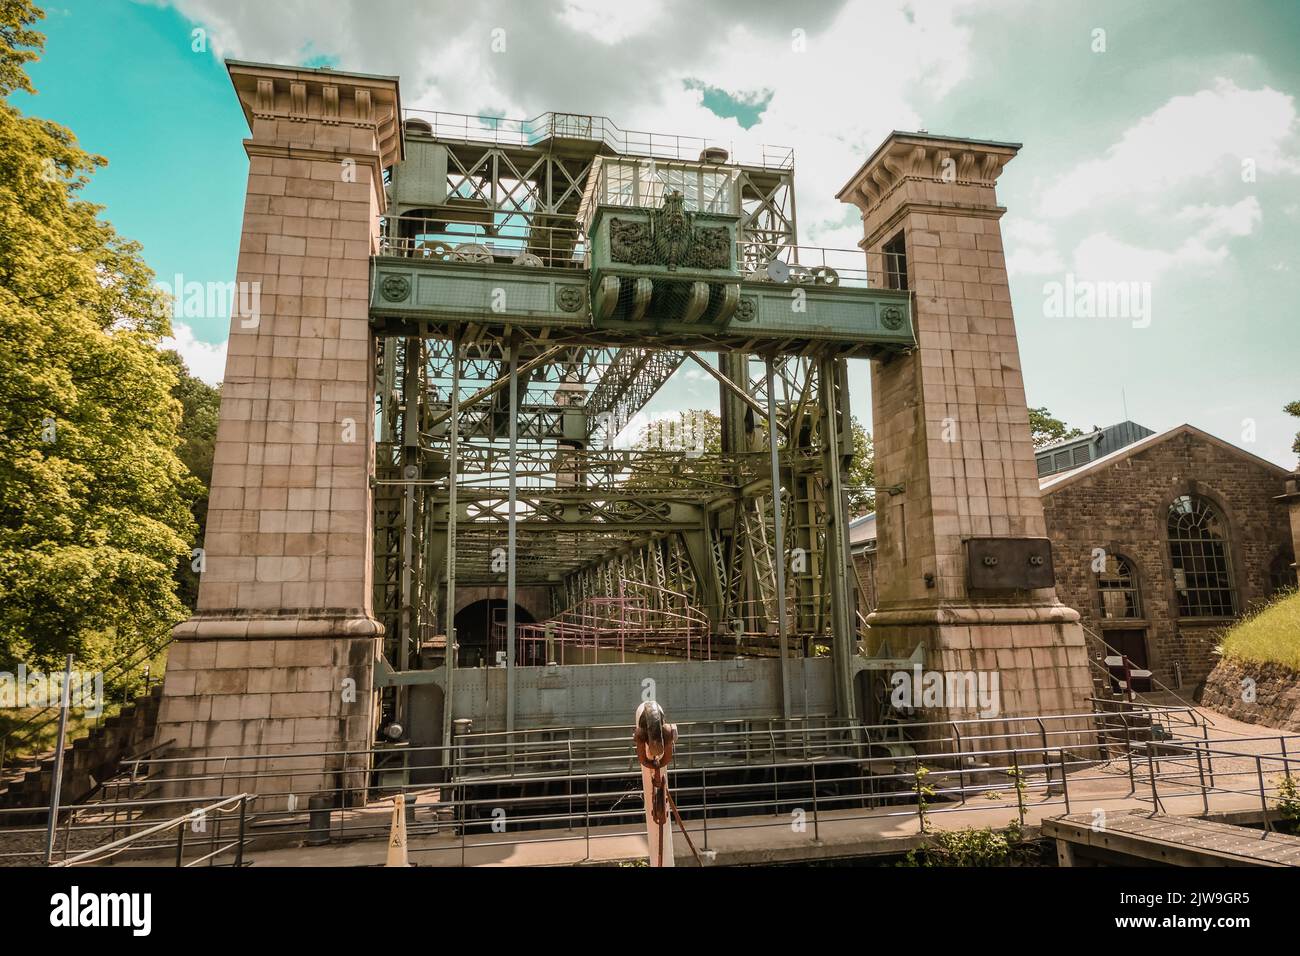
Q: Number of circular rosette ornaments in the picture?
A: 4